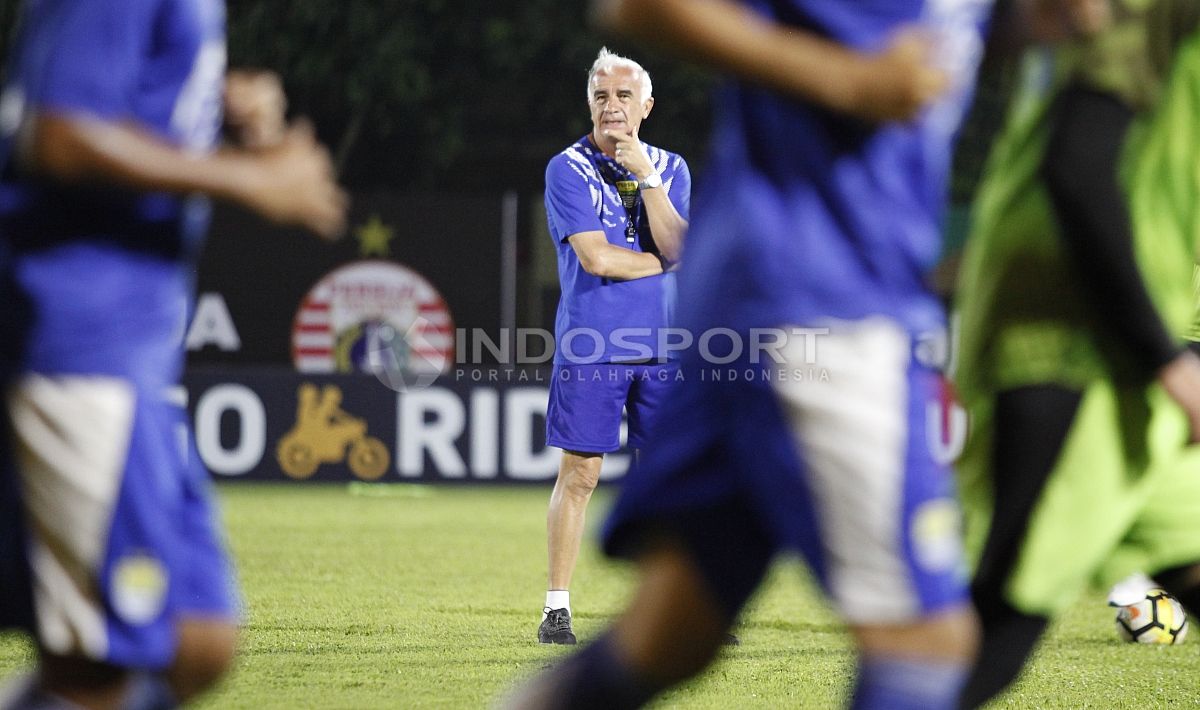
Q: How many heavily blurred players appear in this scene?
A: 3